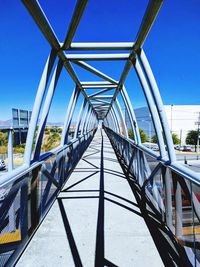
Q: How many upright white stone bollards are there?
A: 0